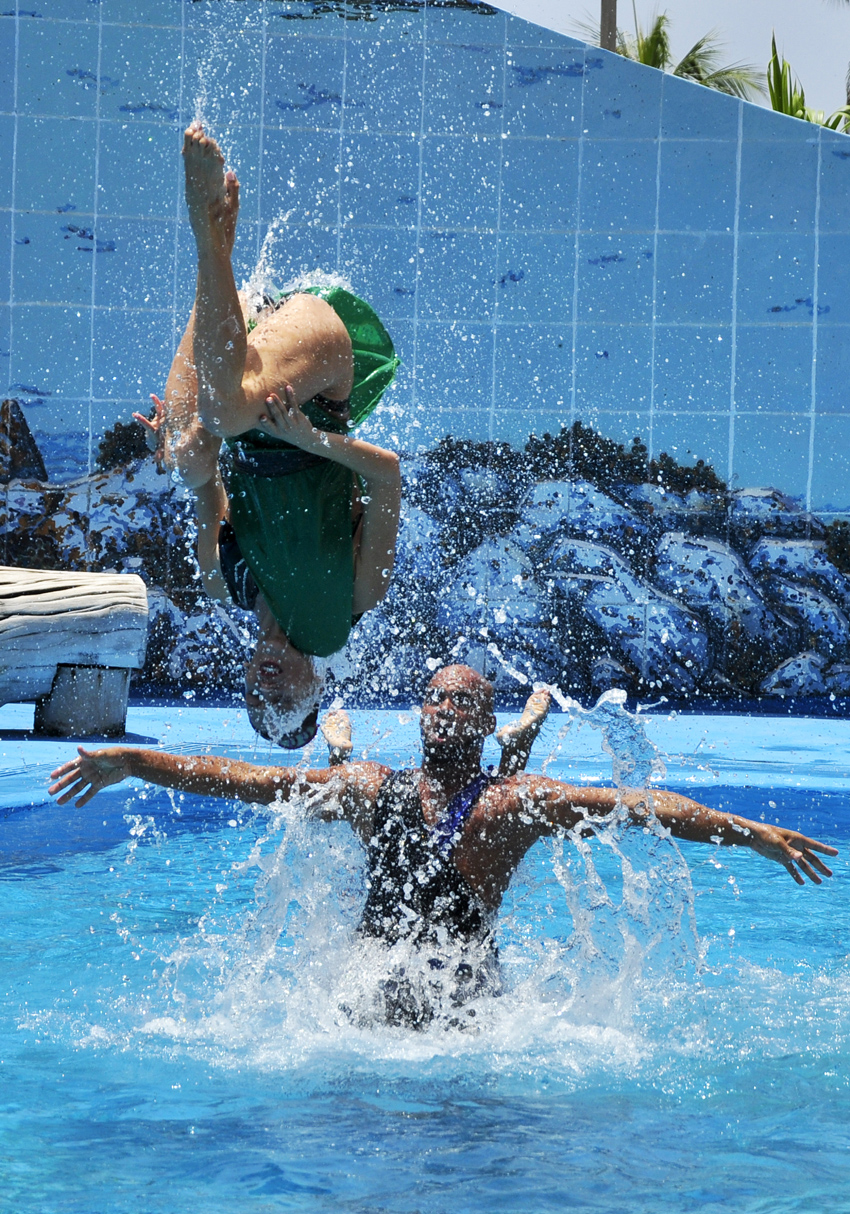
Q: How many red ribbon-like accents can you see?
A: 0